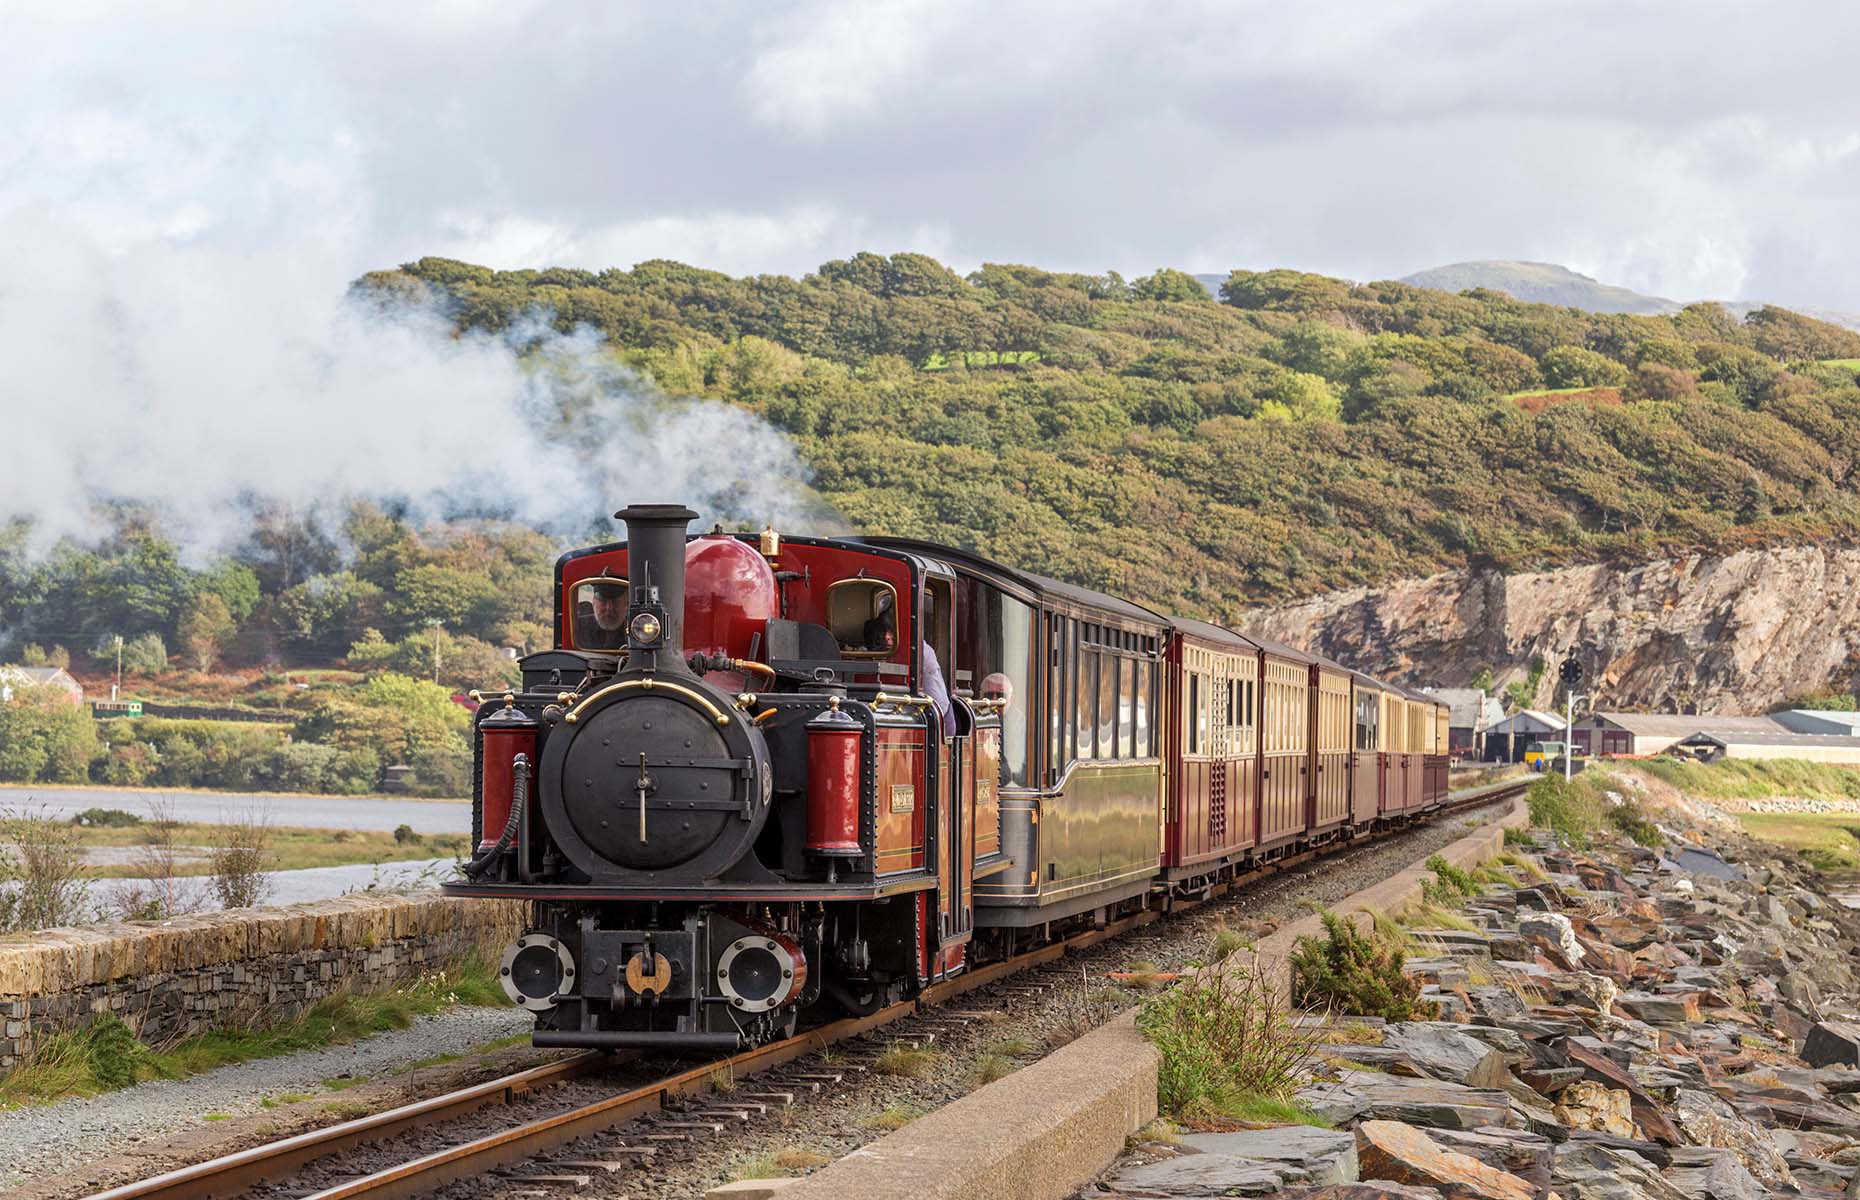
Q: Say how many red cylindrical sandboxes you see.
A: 2